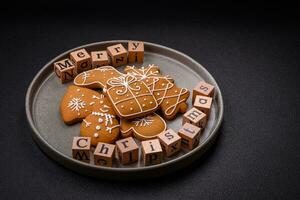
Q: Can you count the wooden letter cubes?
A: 14